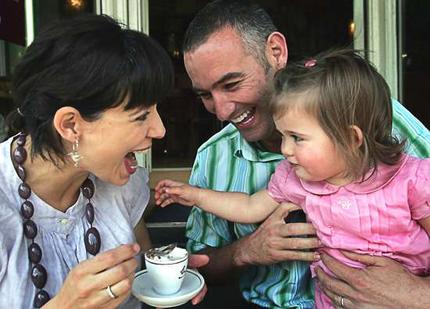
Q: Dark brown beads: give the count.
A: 12